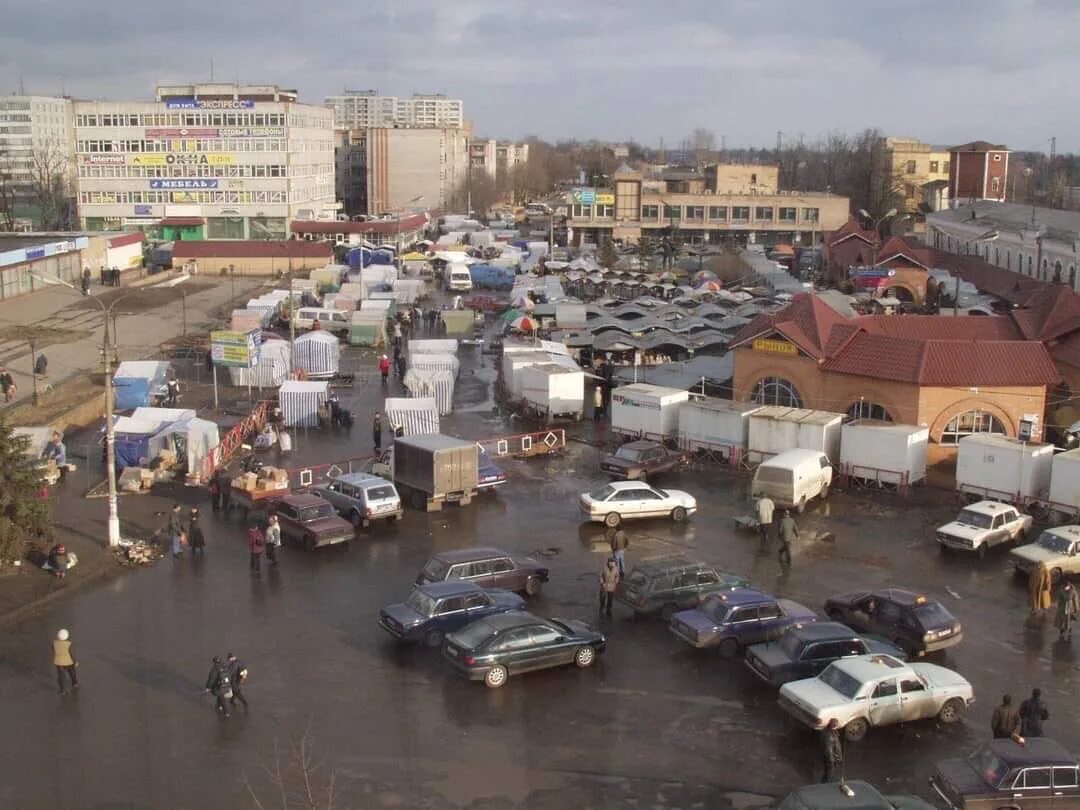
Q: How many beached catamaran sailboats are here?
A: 0